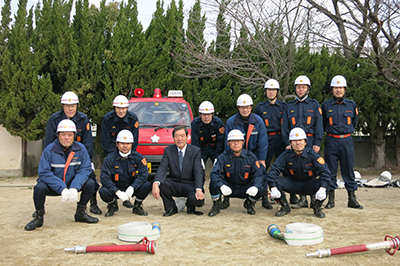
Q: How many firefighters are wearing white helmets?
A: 11